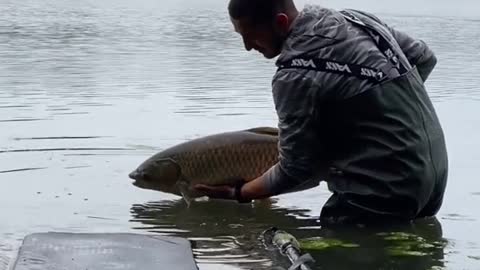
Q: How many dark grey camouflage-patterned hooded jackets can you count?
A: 1